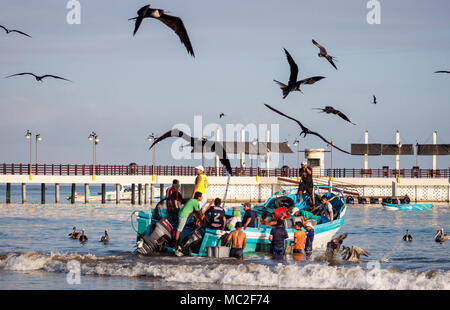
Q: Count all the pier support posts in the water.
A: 13